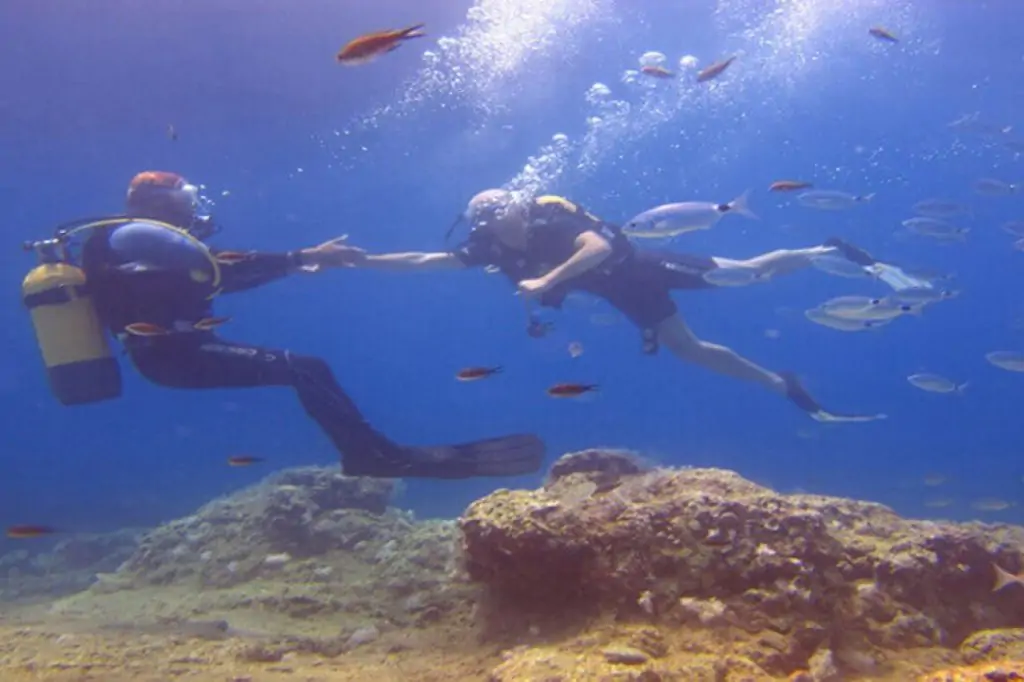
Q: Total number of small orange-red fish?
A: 12